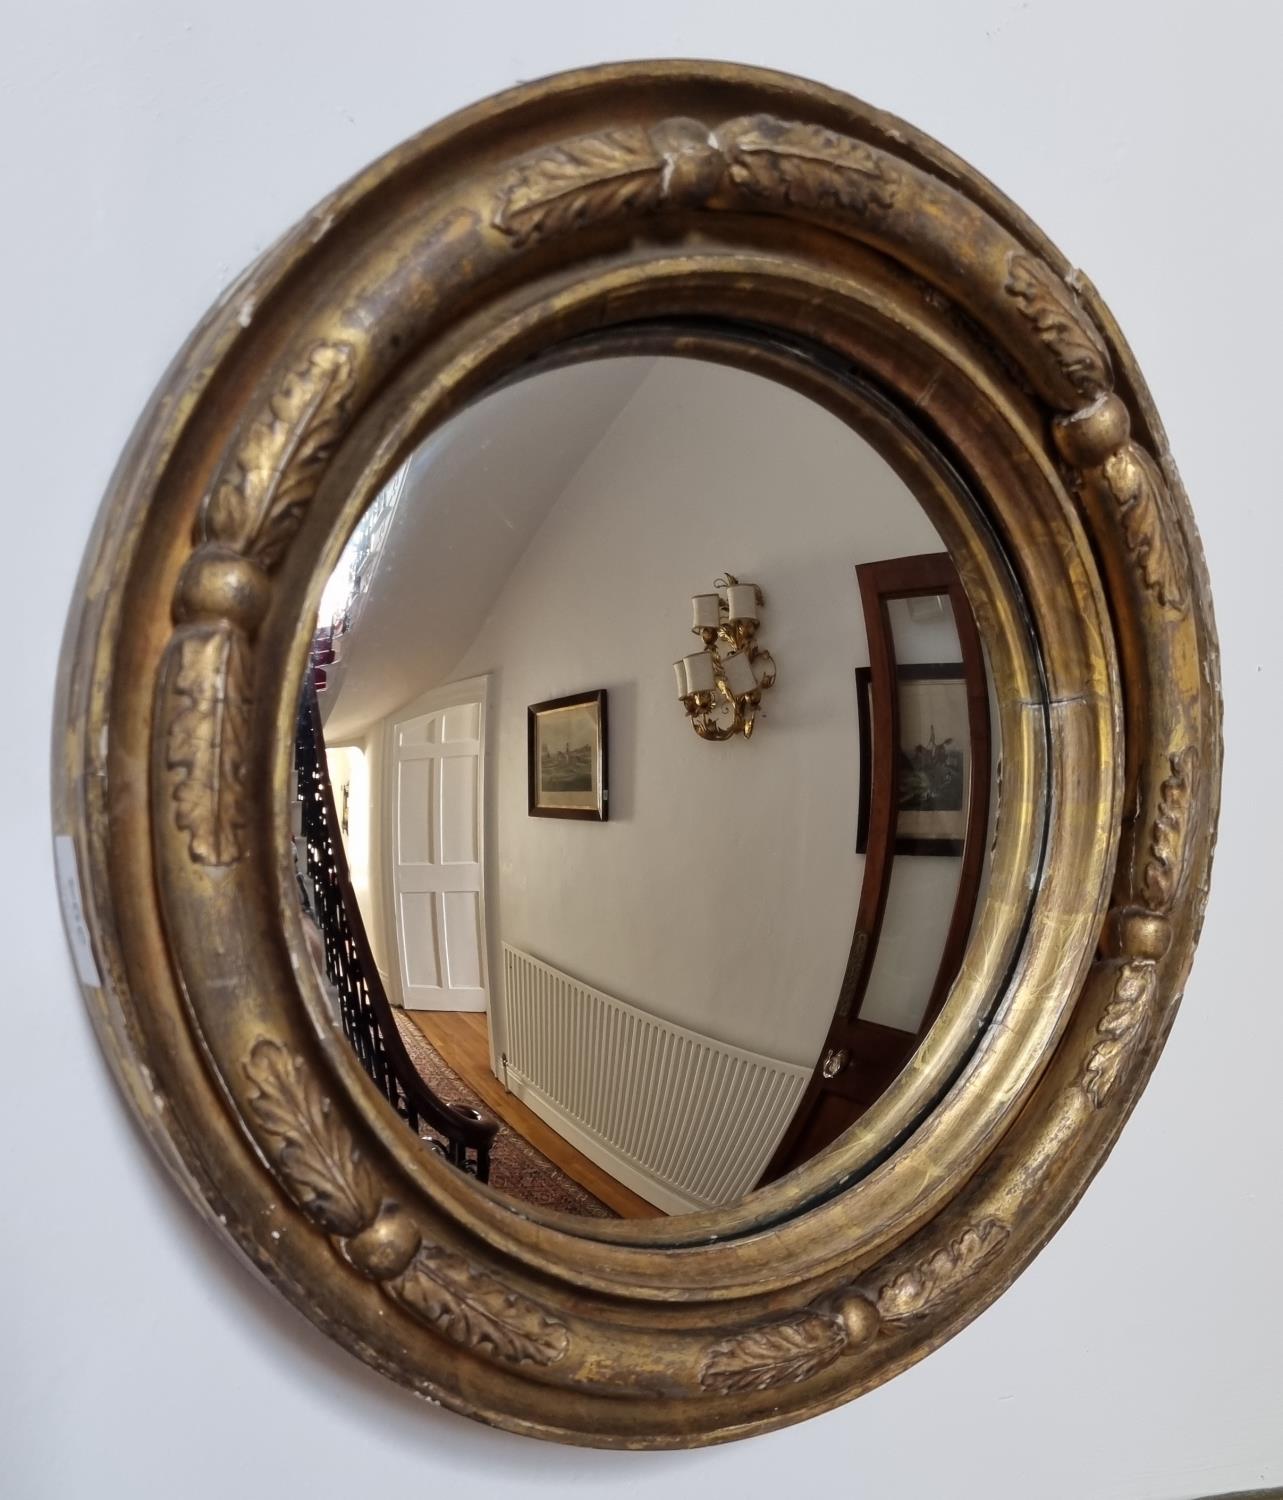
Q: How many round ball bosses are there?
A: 6